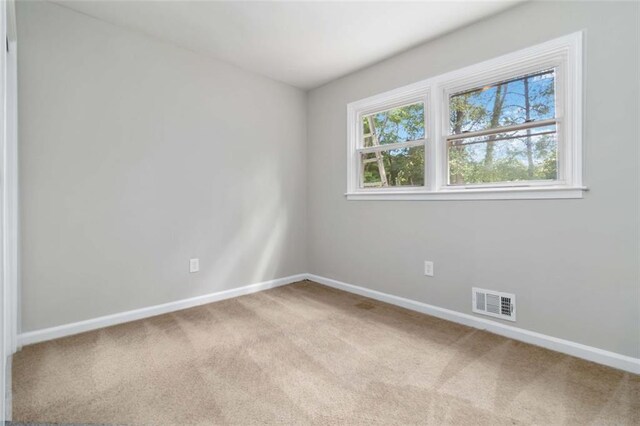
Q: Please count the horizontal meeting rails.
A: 2